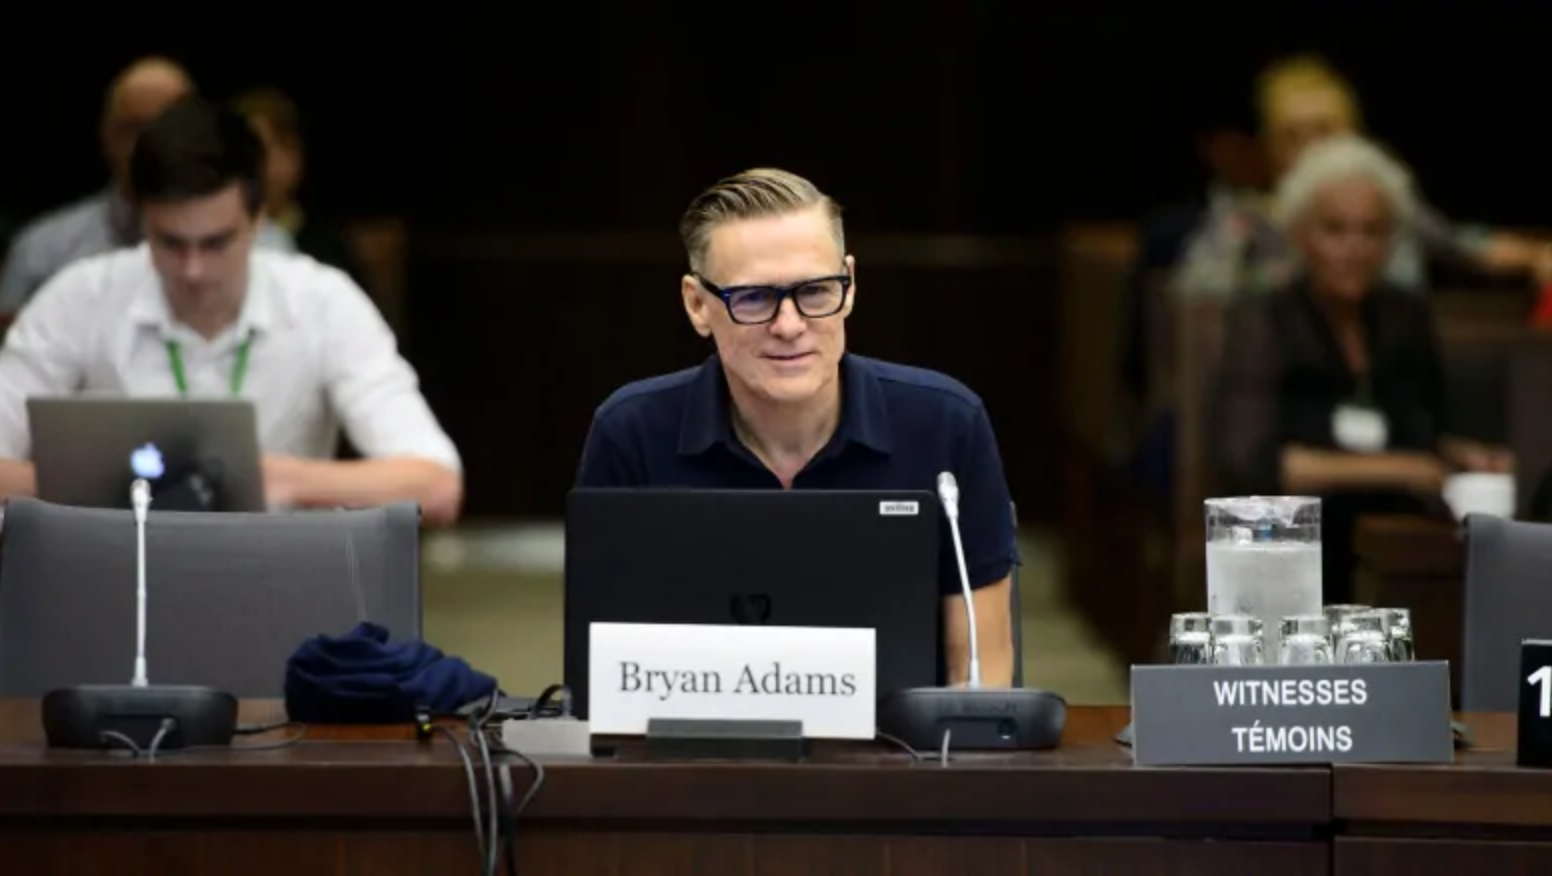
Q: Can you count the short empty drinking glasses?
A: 6